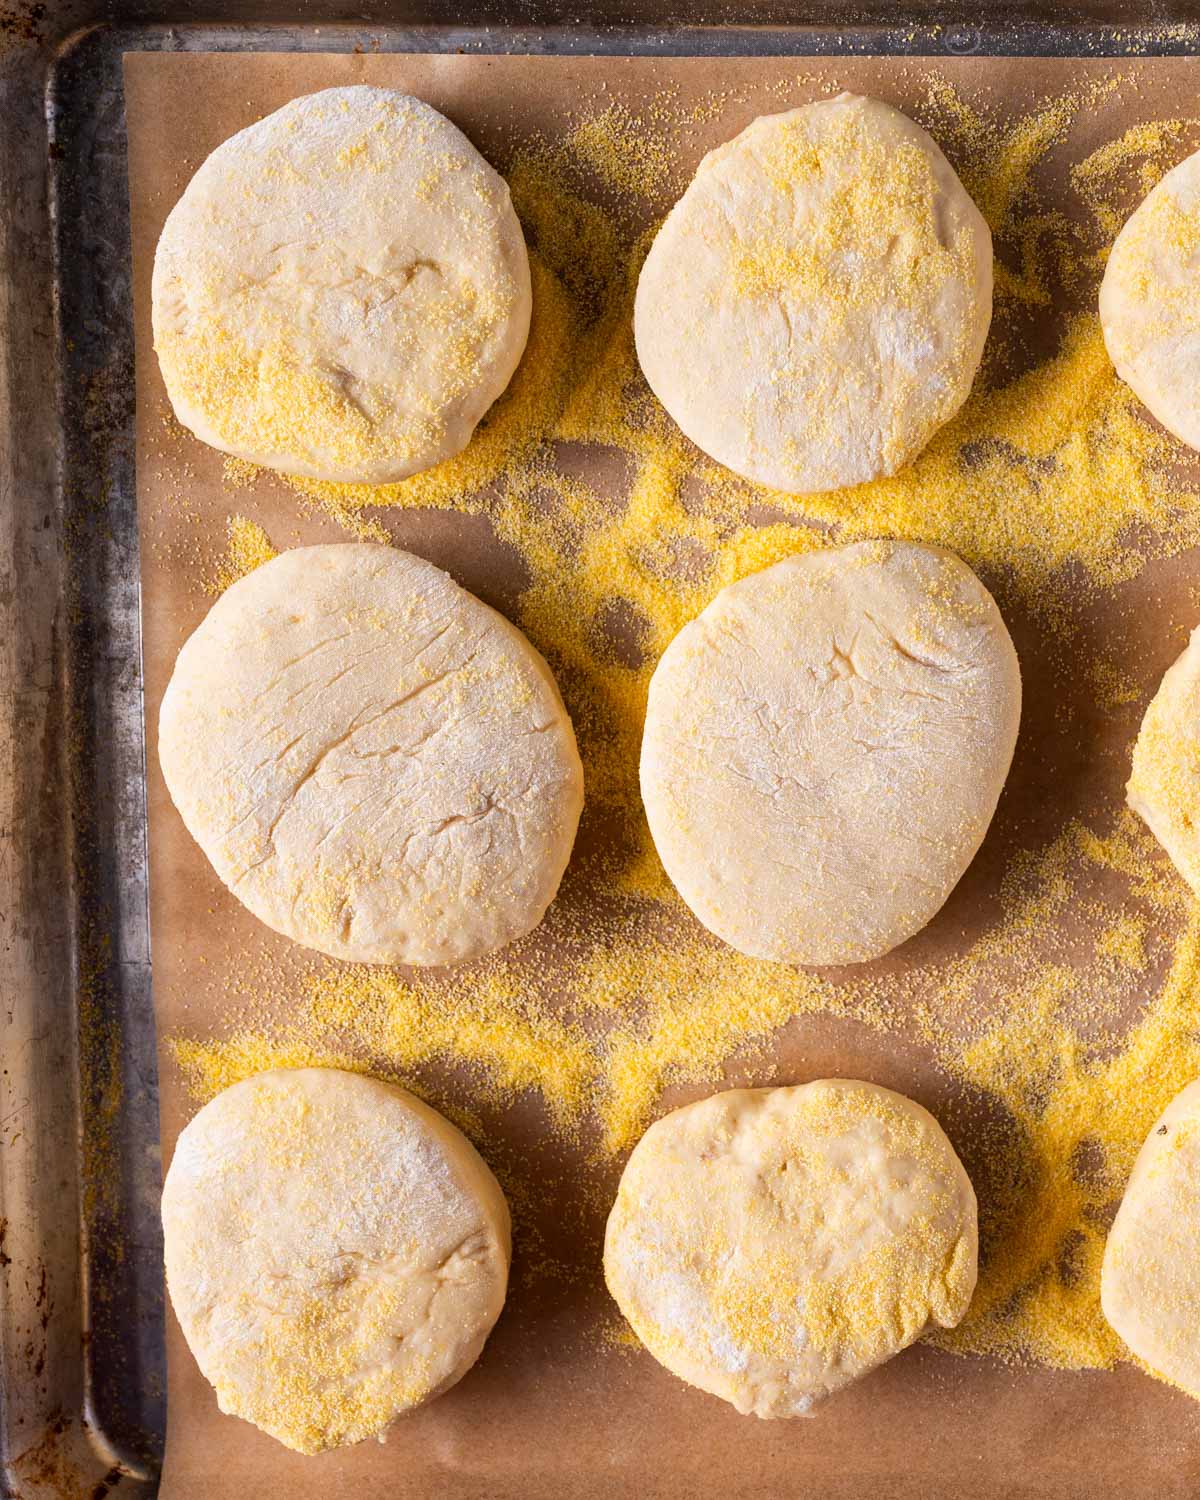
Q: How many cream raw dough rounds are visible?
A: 9